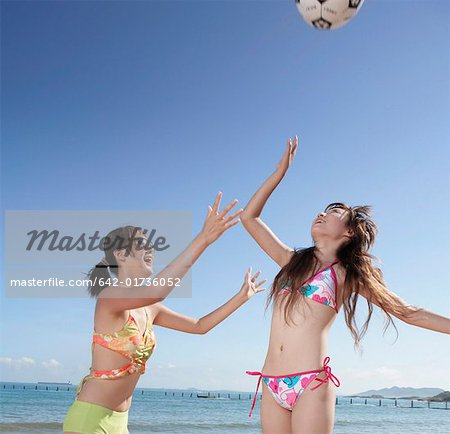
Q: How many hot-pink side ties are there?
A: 2